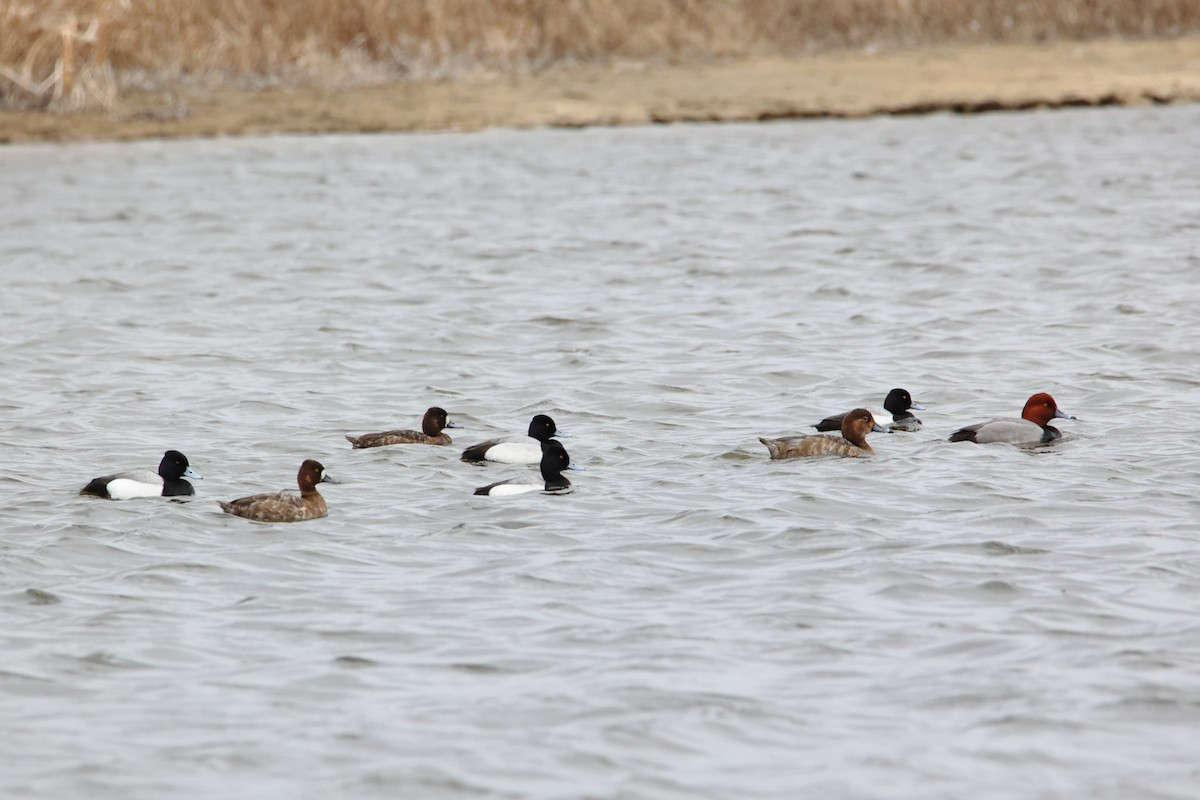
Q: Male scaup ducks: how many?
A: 4